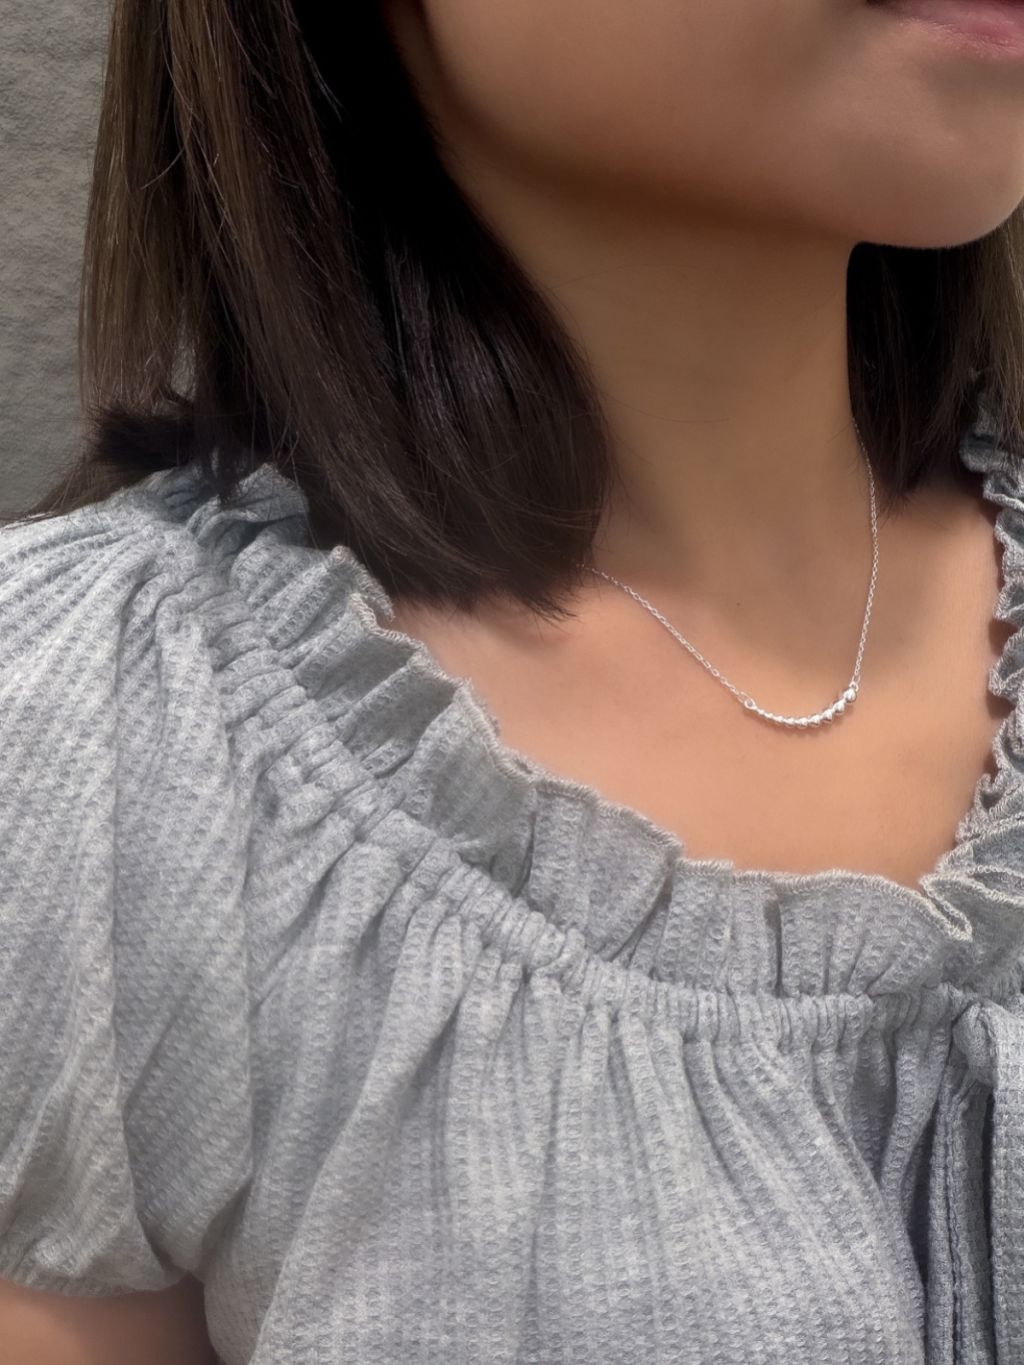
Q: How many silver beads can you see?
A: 9